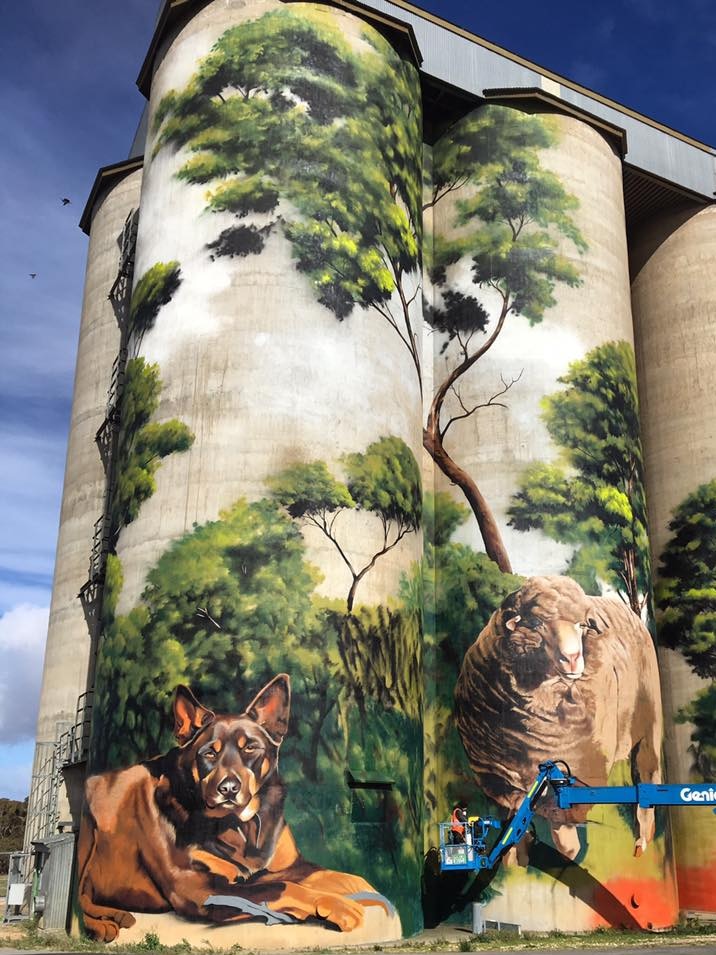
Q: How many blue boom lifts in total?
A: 1